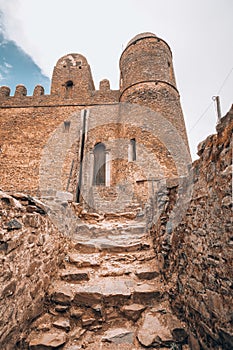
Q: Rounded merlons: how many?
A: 4